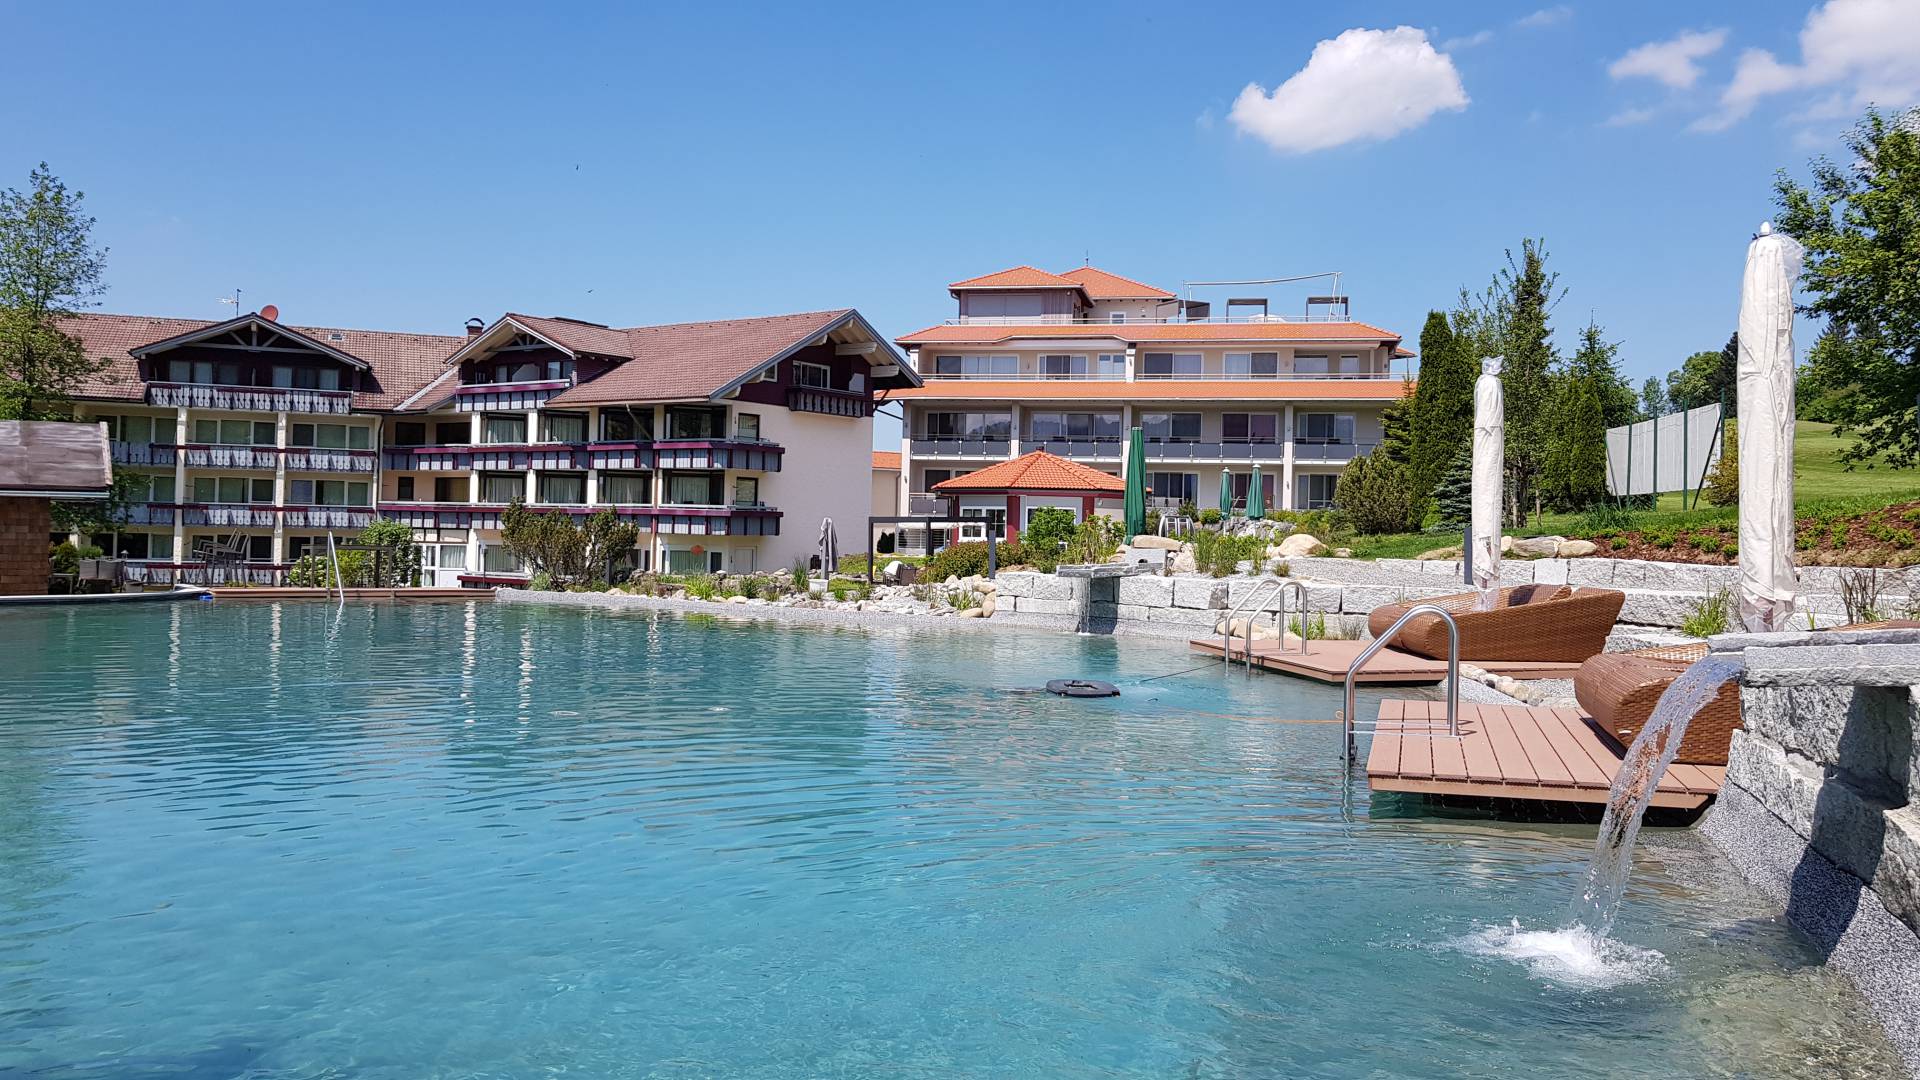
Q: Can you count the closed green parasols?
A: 3